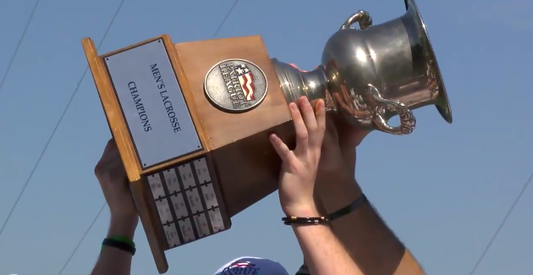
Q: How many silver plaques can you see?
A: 13